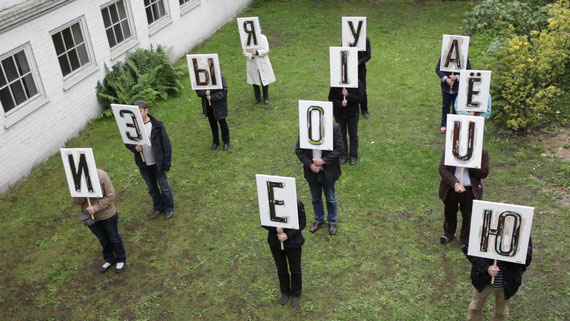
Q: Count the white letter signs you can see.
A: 12